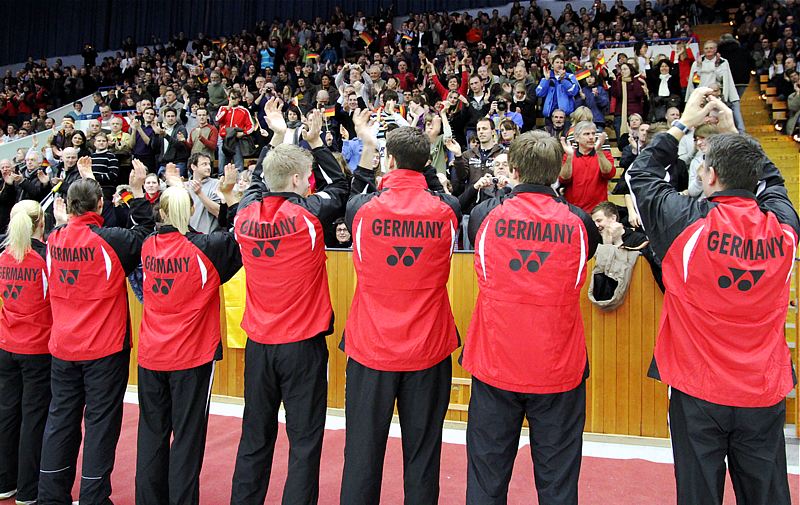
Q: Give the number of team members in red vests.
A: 7